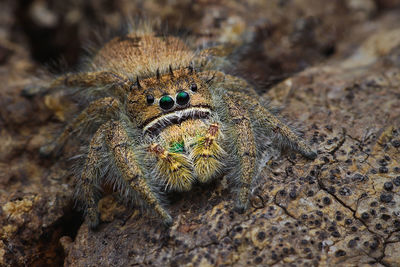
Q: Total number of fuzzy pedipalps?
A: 2